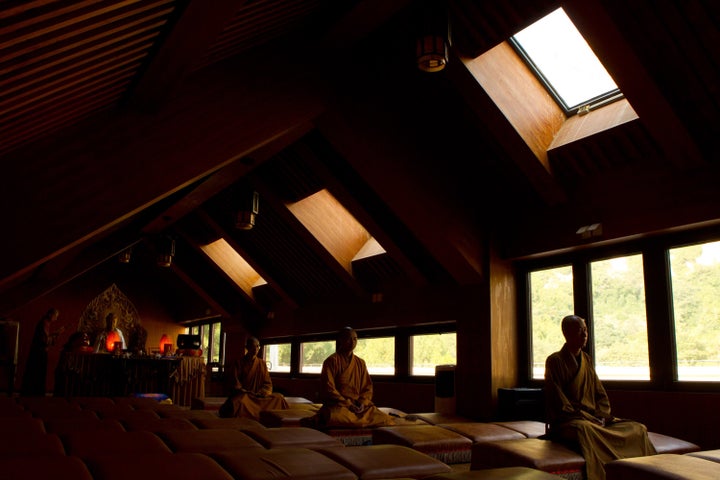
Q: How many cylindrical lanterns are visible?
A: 4